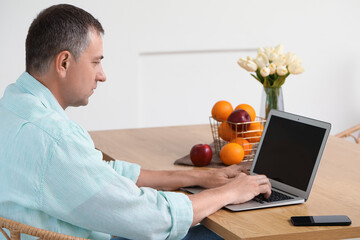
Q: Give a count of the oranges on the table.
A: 6